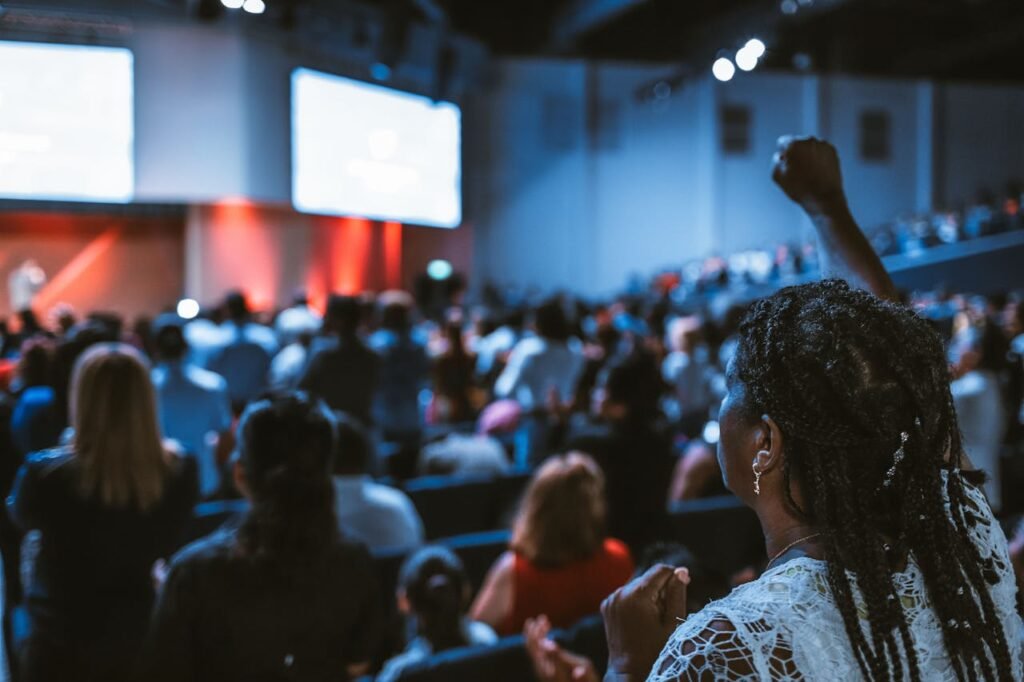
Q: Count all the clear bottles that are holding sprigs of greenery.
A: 0